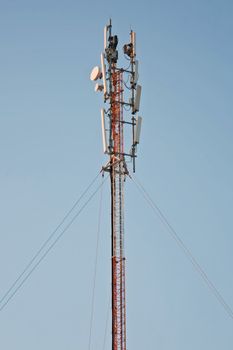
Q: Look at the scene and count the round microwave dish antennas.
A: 2